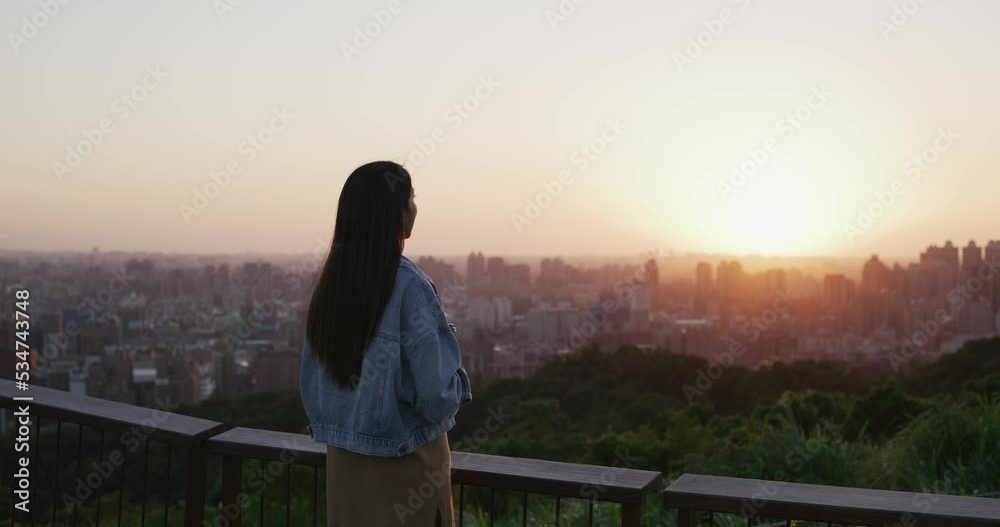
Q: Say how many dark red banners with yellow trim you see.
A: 0